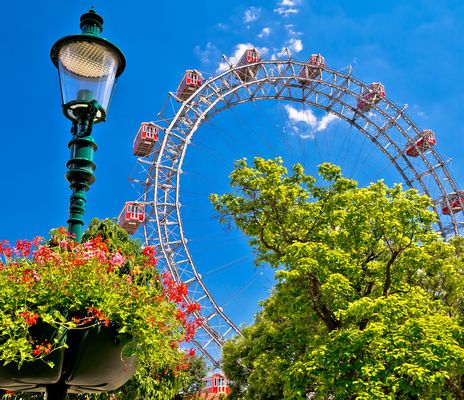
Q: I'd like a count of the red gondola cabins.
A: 9